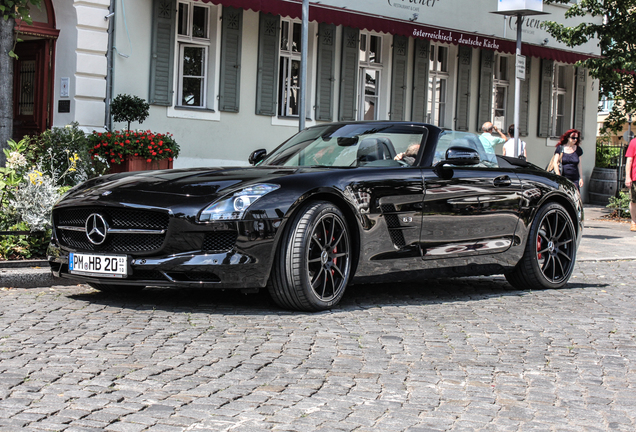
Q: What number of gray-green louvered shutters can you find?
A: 12